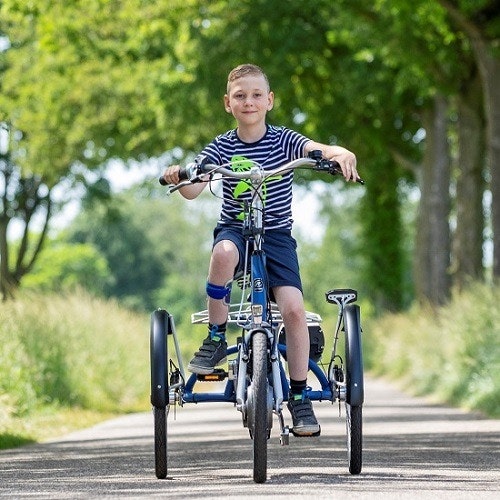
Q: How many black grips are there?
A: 2